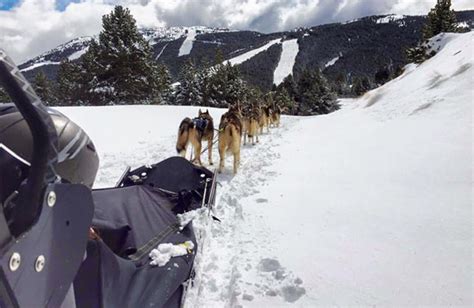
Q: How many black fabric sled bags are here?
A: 1